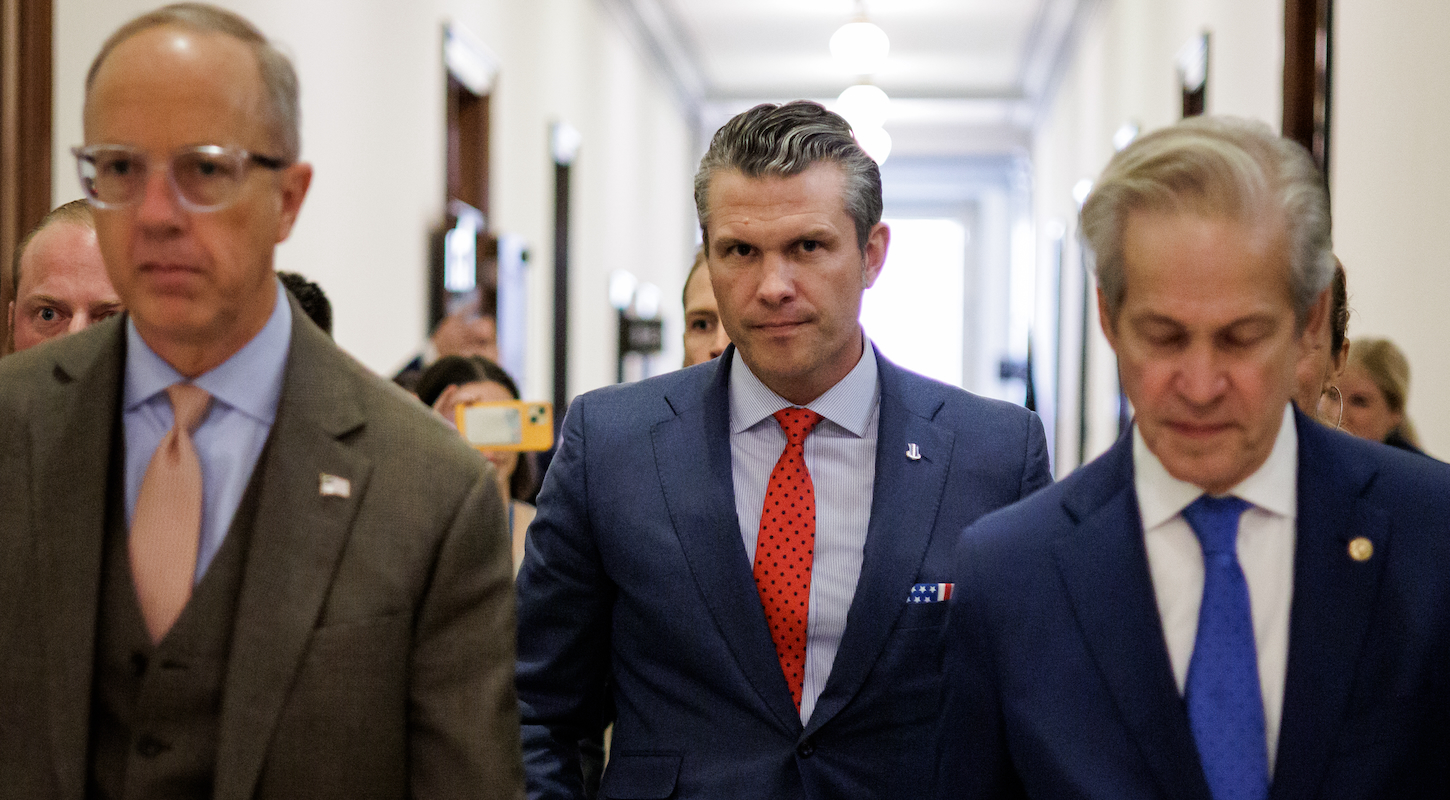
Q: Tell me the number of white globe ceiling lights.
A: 3